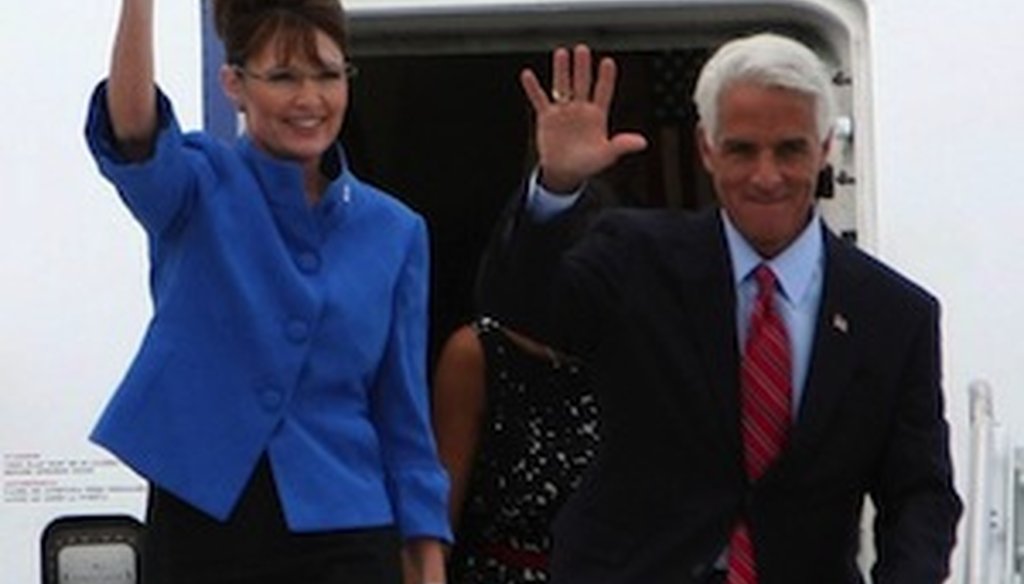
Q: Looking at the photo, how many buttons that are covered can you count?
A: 3